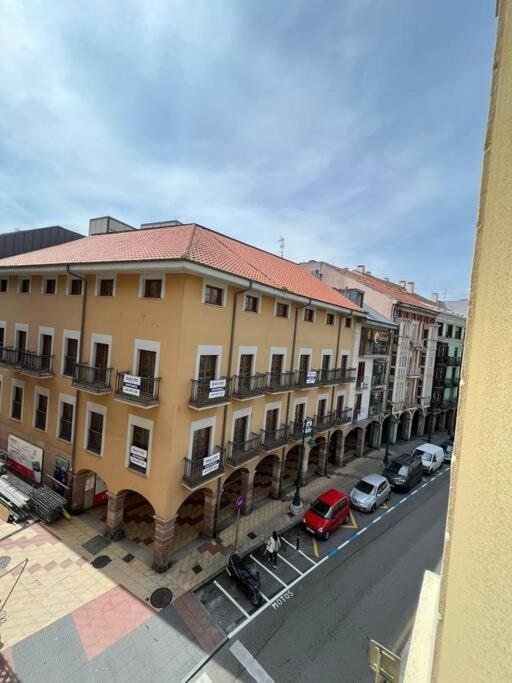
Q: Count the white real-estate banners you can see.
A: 6